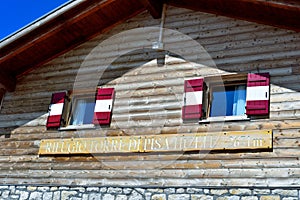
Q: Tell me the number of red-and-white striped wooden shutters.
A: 4